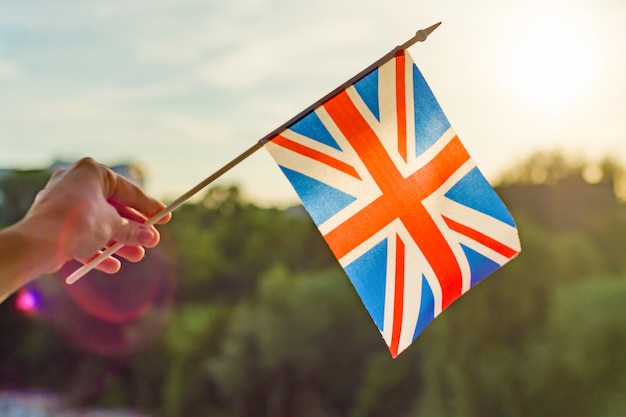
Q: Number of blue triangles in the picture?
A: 8